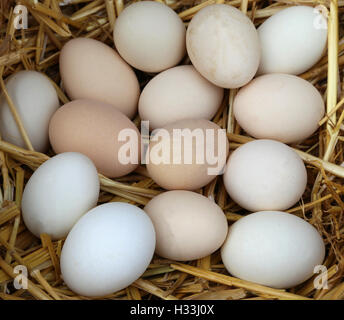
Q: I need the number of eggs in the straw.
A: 14